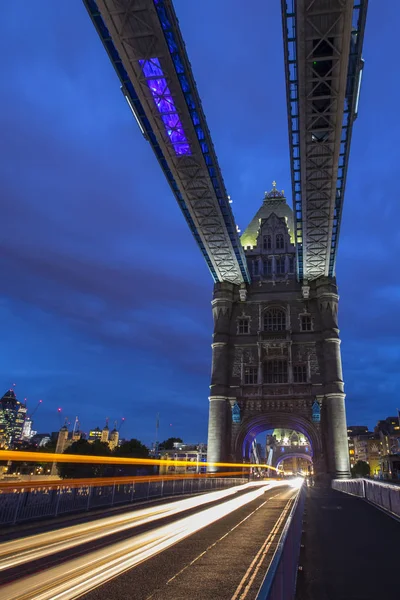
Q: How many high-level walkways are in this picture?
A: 2